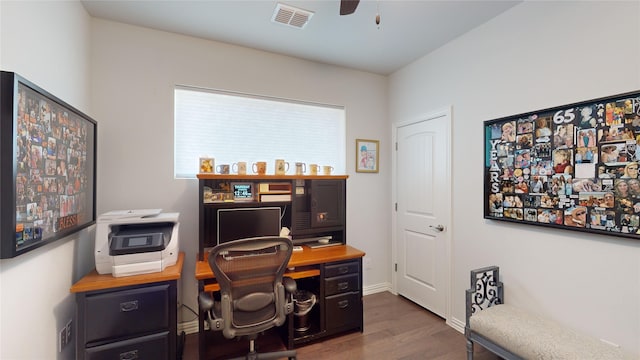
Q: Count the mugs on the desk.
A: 7